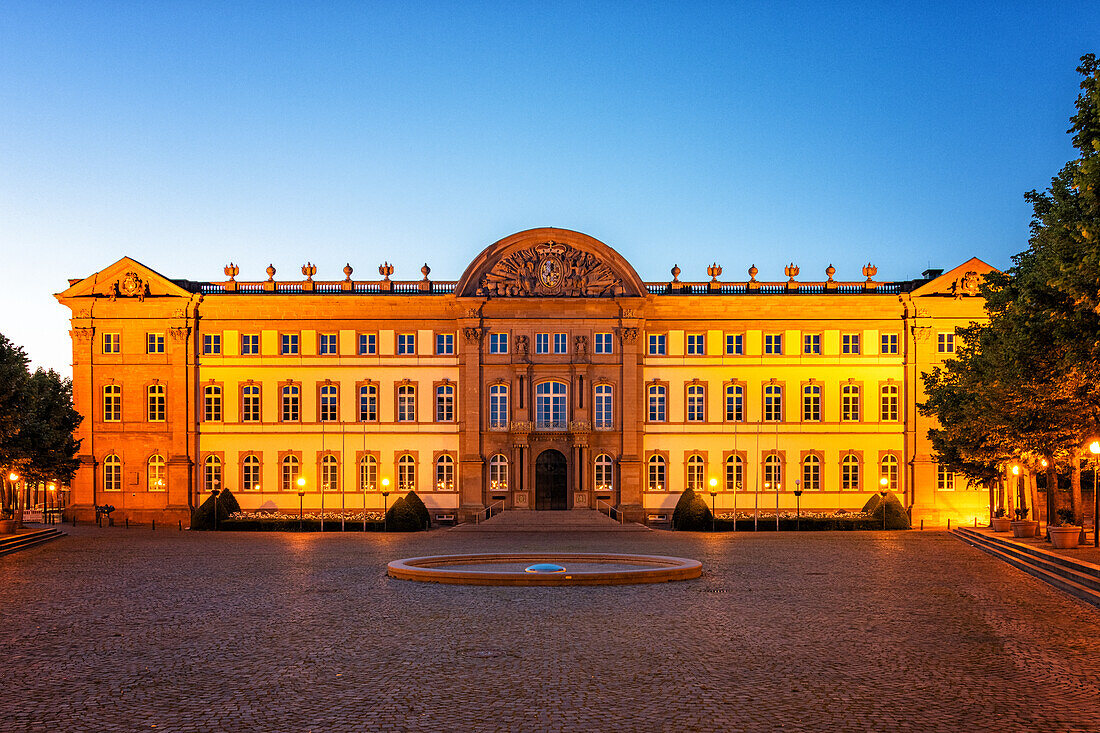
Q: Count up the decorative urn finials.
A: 12